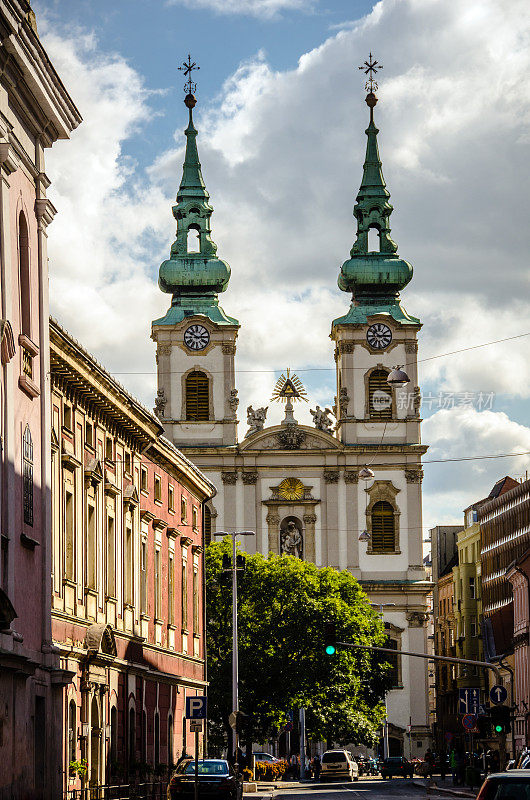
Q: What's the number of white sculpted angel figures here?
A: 2